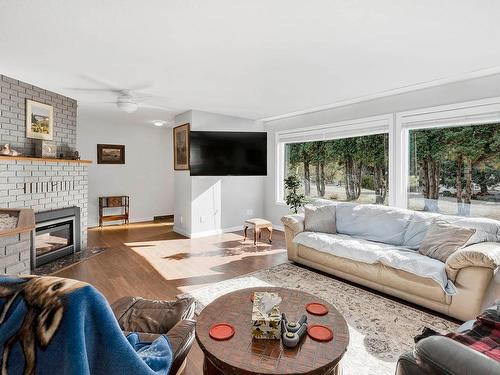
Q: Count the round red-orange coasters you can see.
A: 3